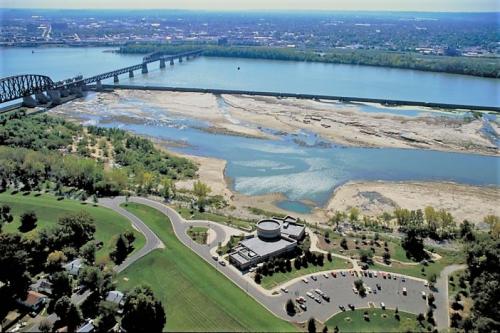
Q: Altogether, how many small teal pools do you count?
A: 1